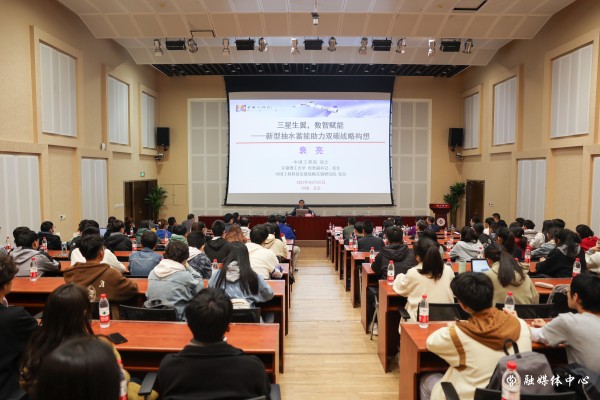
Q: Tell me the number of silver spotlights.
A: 10